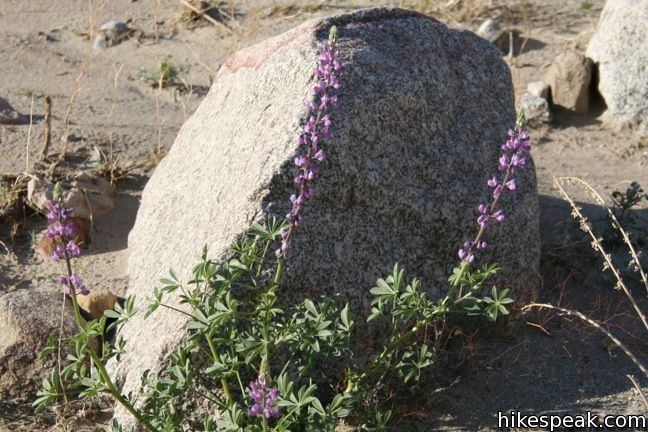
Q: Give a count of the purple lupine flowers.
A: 4